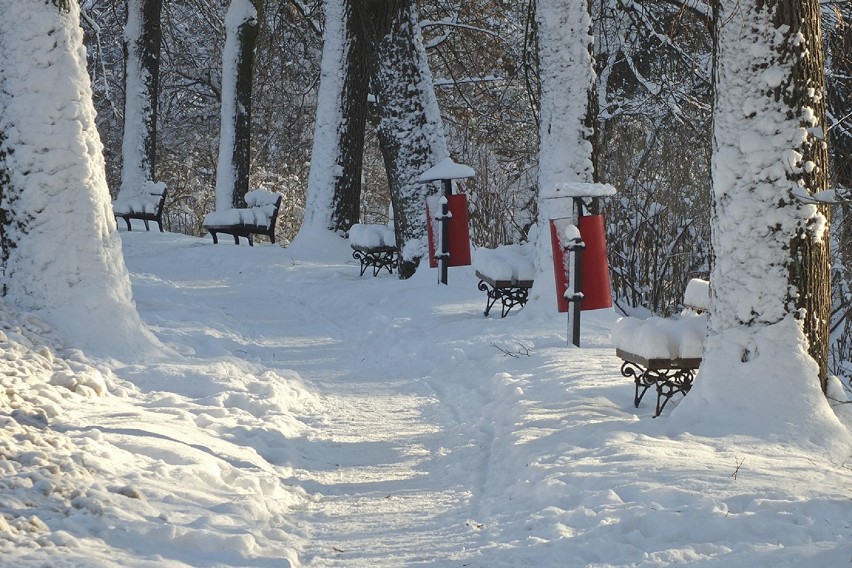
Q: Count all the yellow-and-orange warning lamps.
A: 0